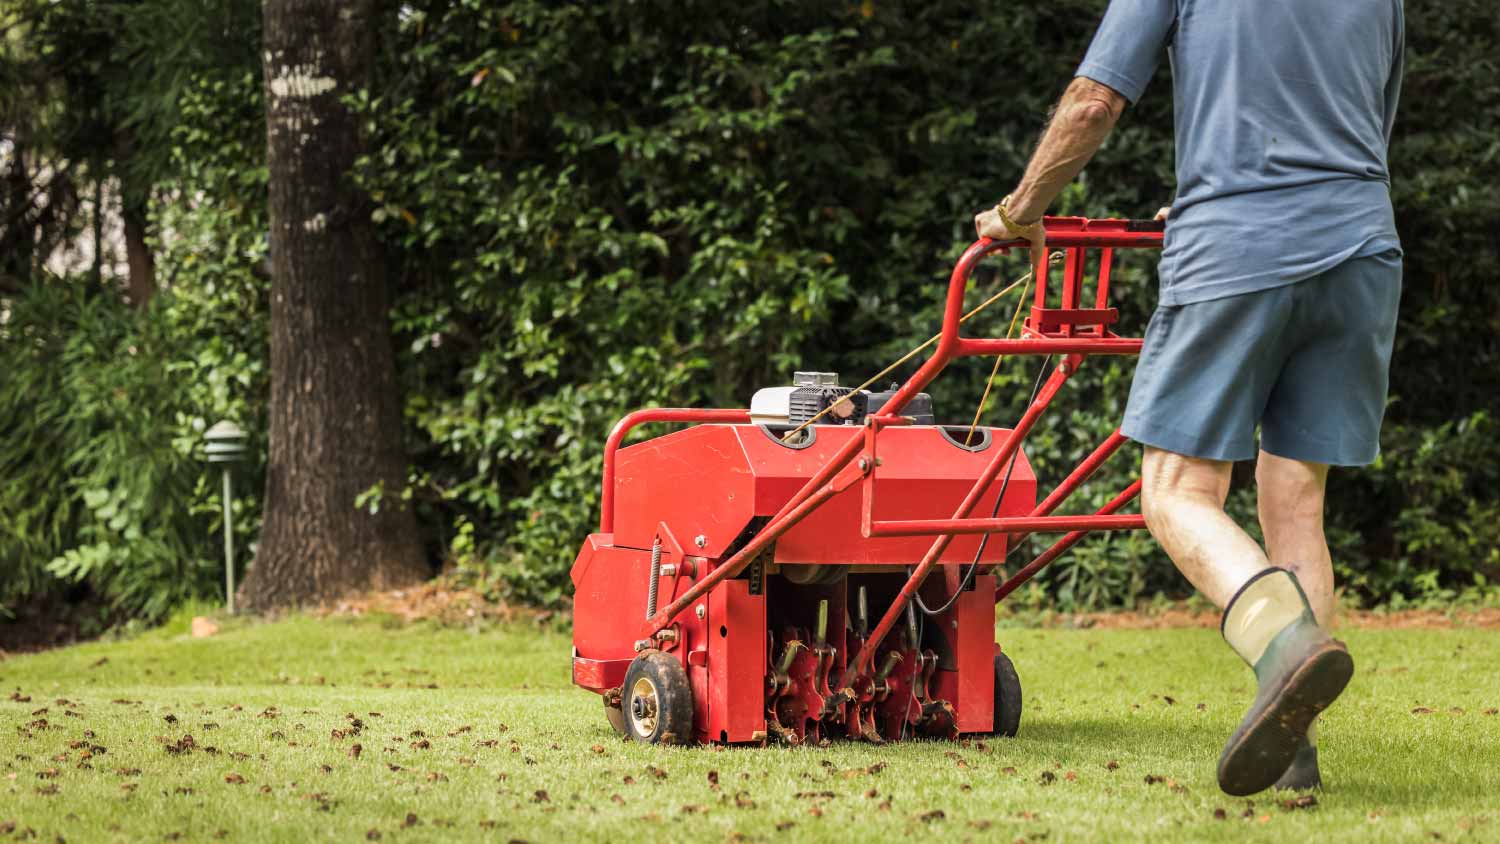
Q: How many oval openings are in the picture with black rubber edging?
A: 2